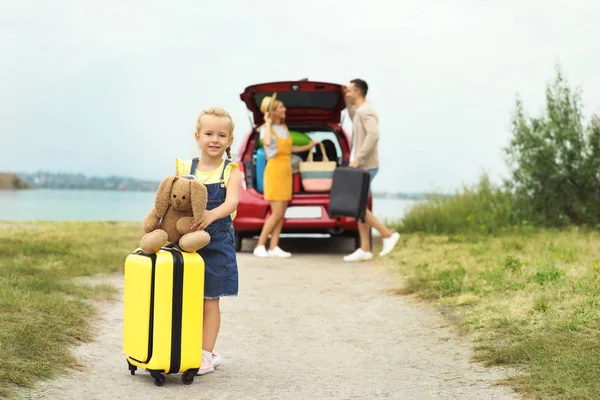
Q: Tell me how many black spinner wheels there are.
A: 3